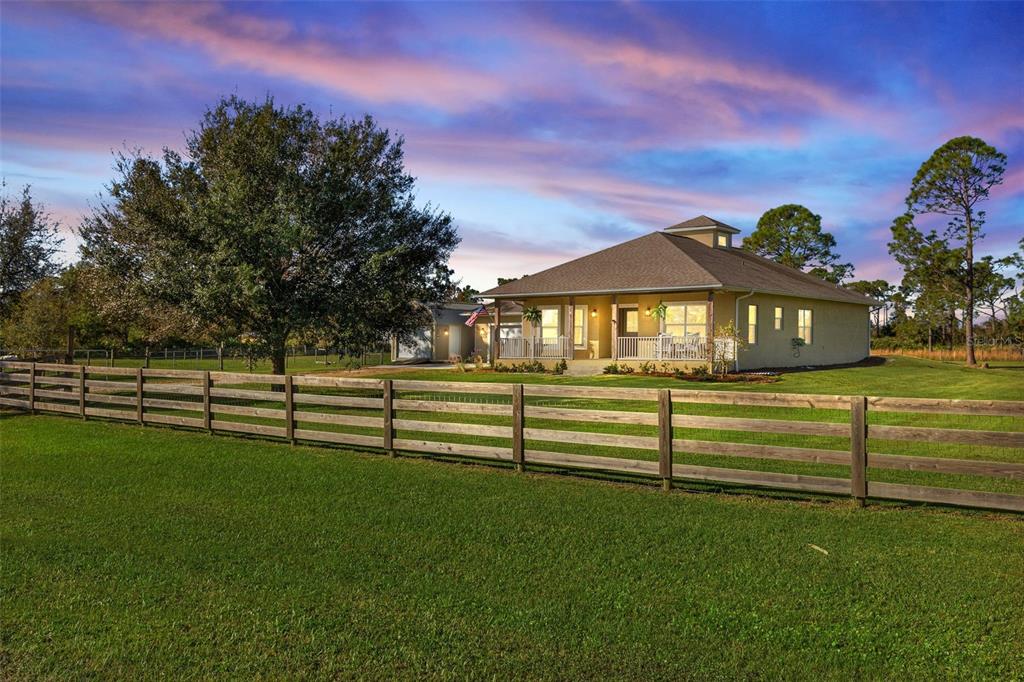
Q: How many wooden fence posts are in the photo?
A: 9